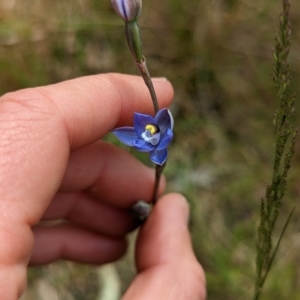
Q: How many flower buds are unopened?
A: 1